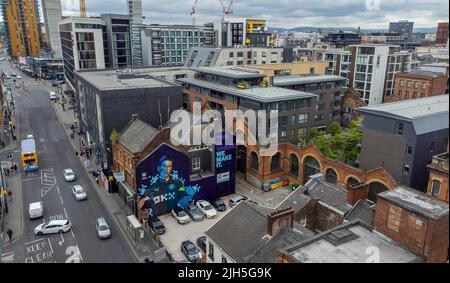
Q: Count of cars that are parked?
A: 8